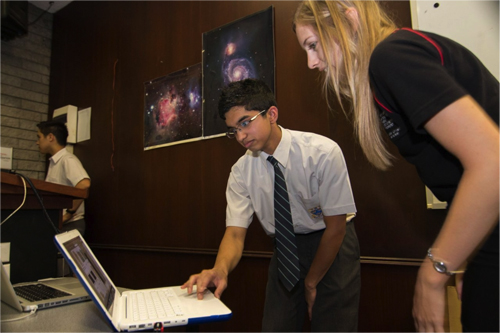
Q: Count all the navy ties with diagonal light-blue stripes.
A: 1